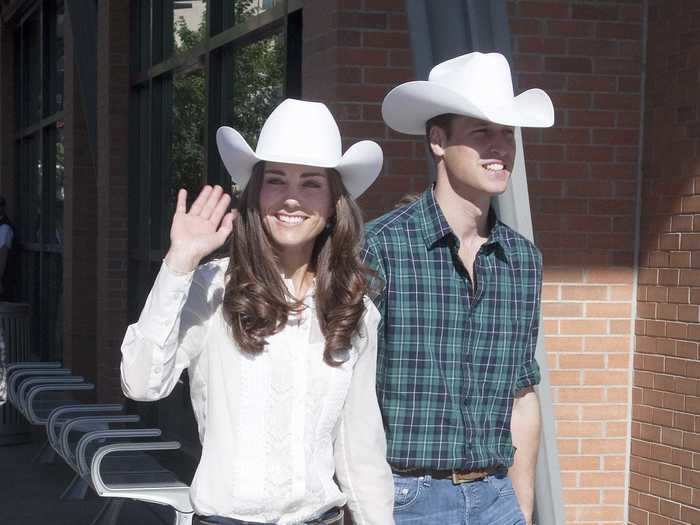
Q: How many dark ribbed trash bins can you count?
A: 1